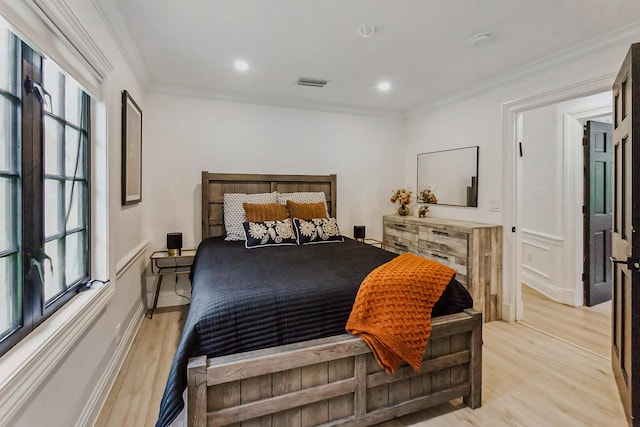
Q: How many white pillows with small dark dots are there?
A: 2